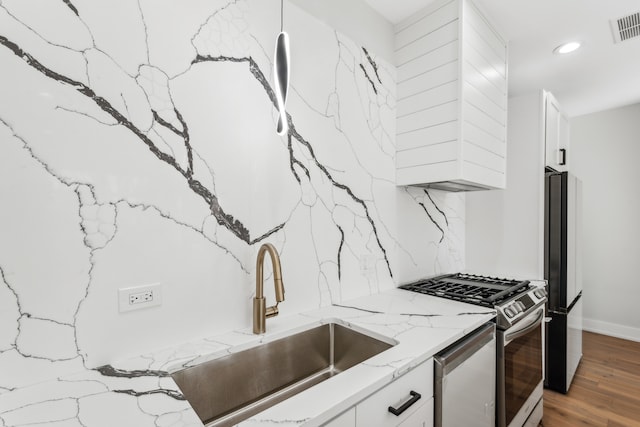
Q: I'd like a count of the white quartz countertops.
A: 1